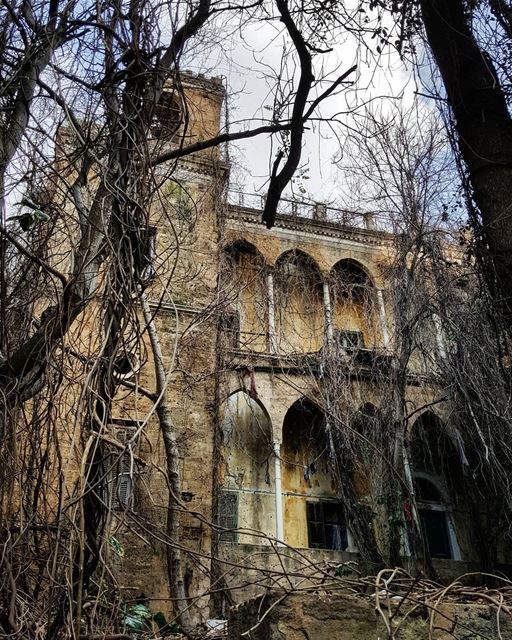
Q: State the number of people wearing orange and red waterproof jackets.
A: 0